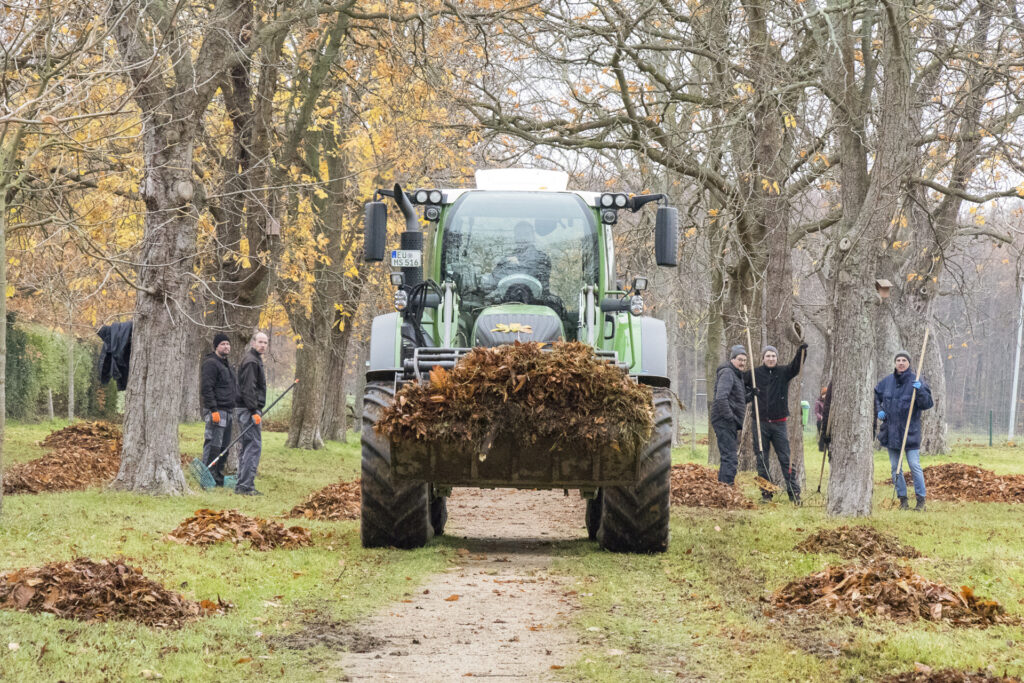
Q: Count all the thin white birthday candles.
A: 0